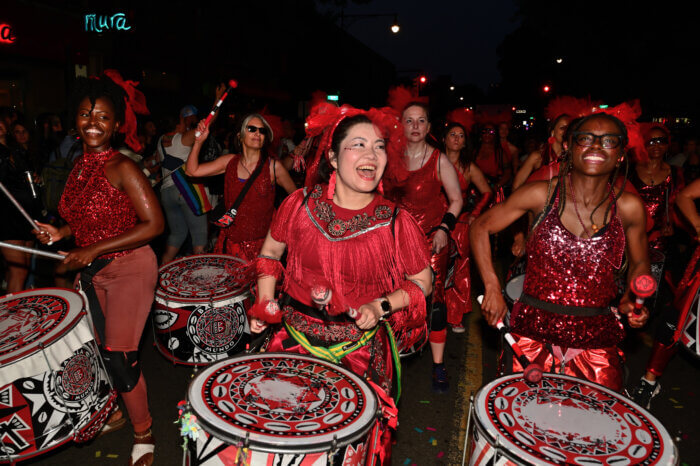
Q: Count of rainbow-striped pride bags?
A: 1